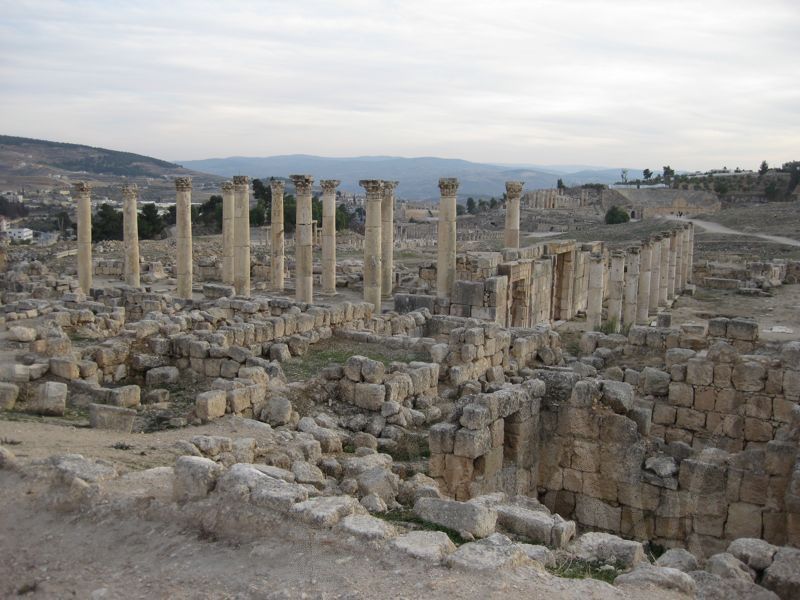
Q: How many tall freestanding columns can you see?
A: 12